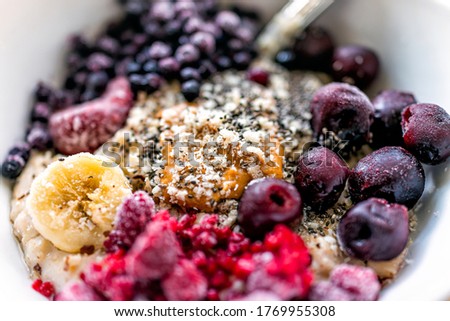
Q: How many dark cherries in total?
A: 9